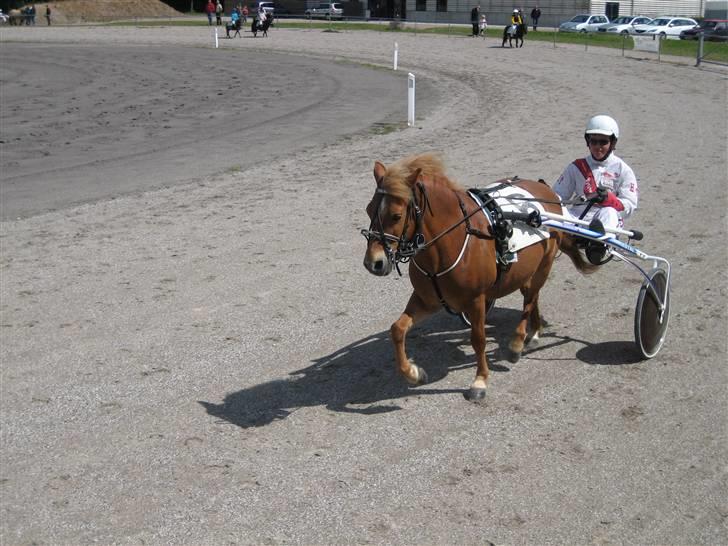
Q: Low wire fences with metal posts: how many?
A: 1